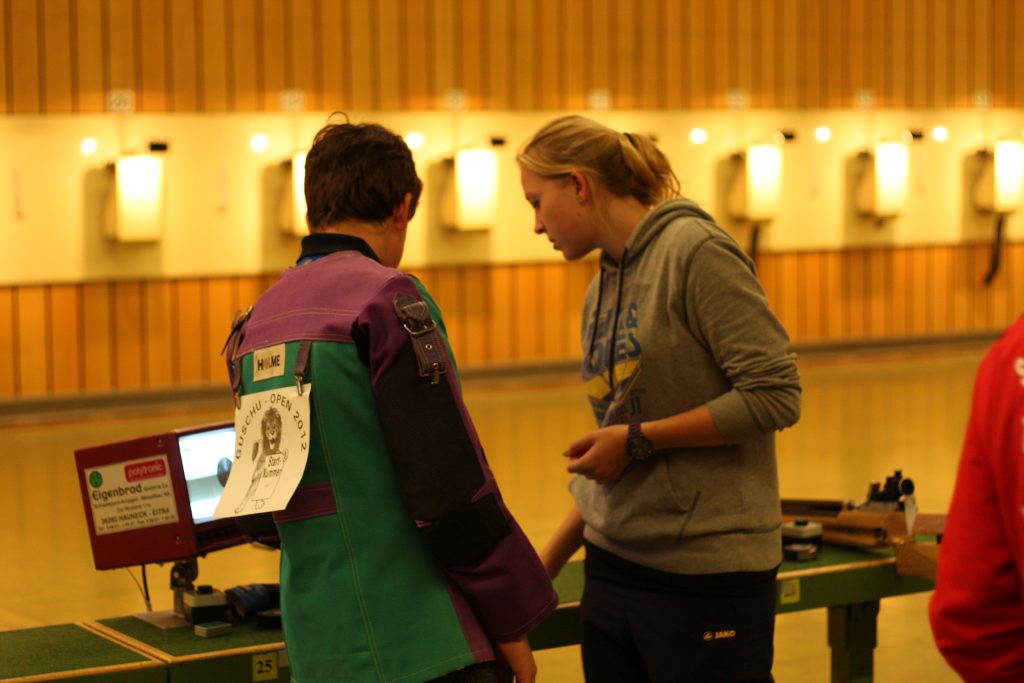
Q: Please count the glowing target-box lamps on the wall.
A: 6